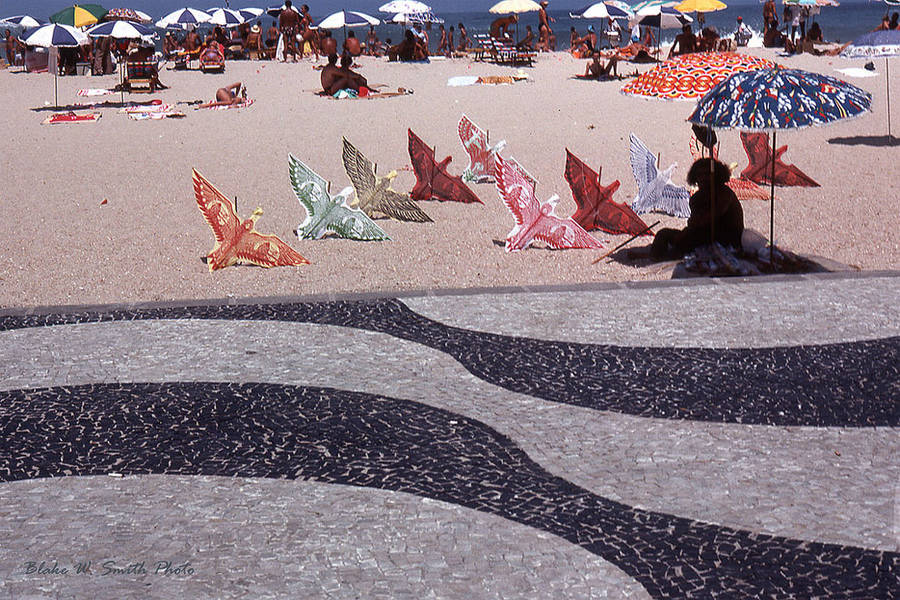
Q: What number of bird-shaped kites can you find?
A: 10